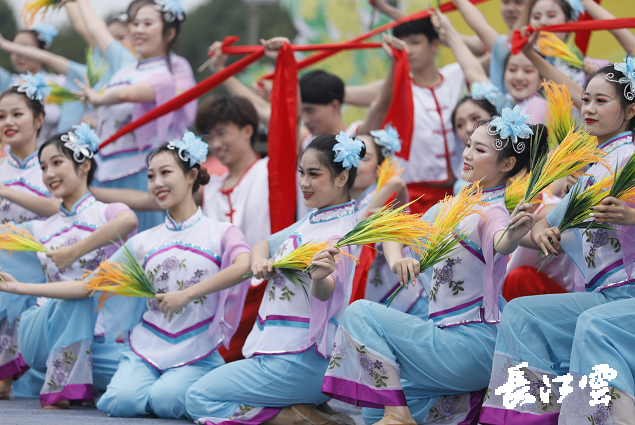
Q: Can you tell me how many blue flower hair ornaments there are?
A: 11